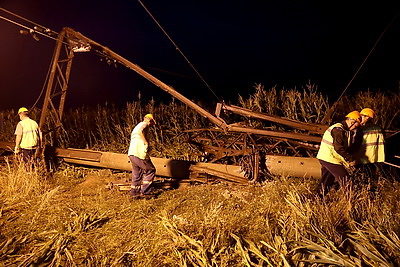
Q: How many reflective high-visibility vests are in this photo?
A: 4